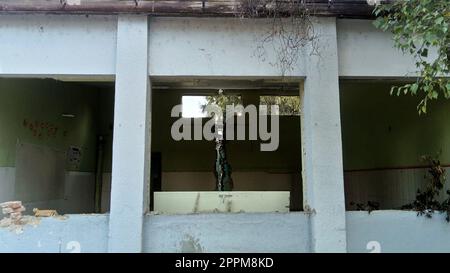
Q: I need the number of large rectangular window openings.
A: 3